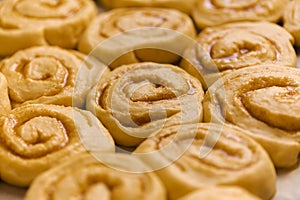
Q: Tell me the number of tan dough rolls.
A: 14